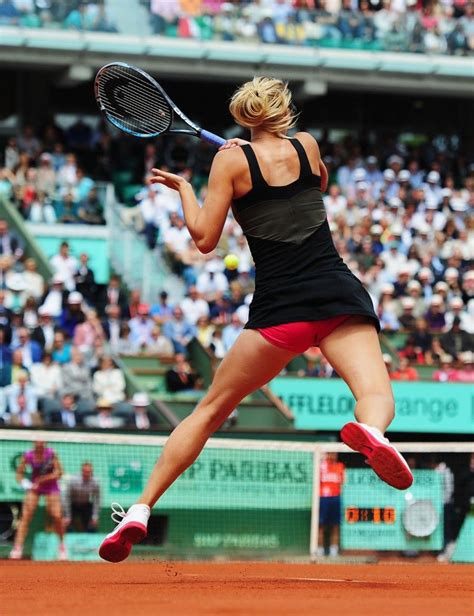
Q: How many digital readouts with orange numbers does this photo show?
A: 1